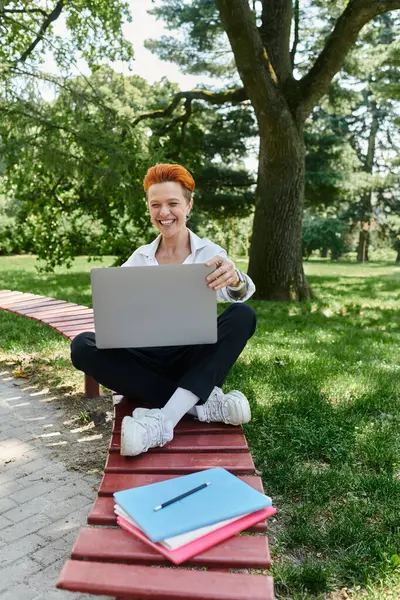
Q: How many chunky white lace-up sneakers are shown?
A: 2